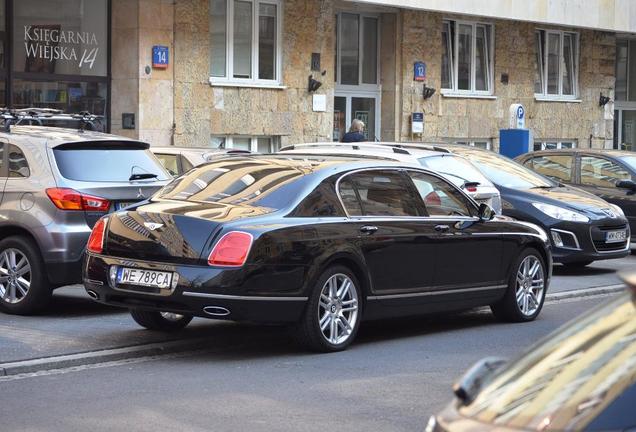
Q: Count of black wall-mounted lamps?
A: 3